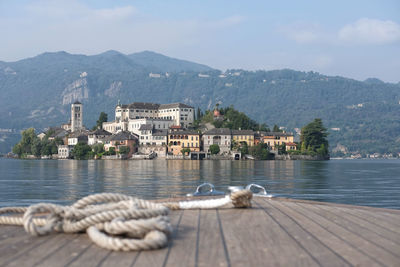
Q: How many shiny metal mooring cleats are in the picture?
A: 2